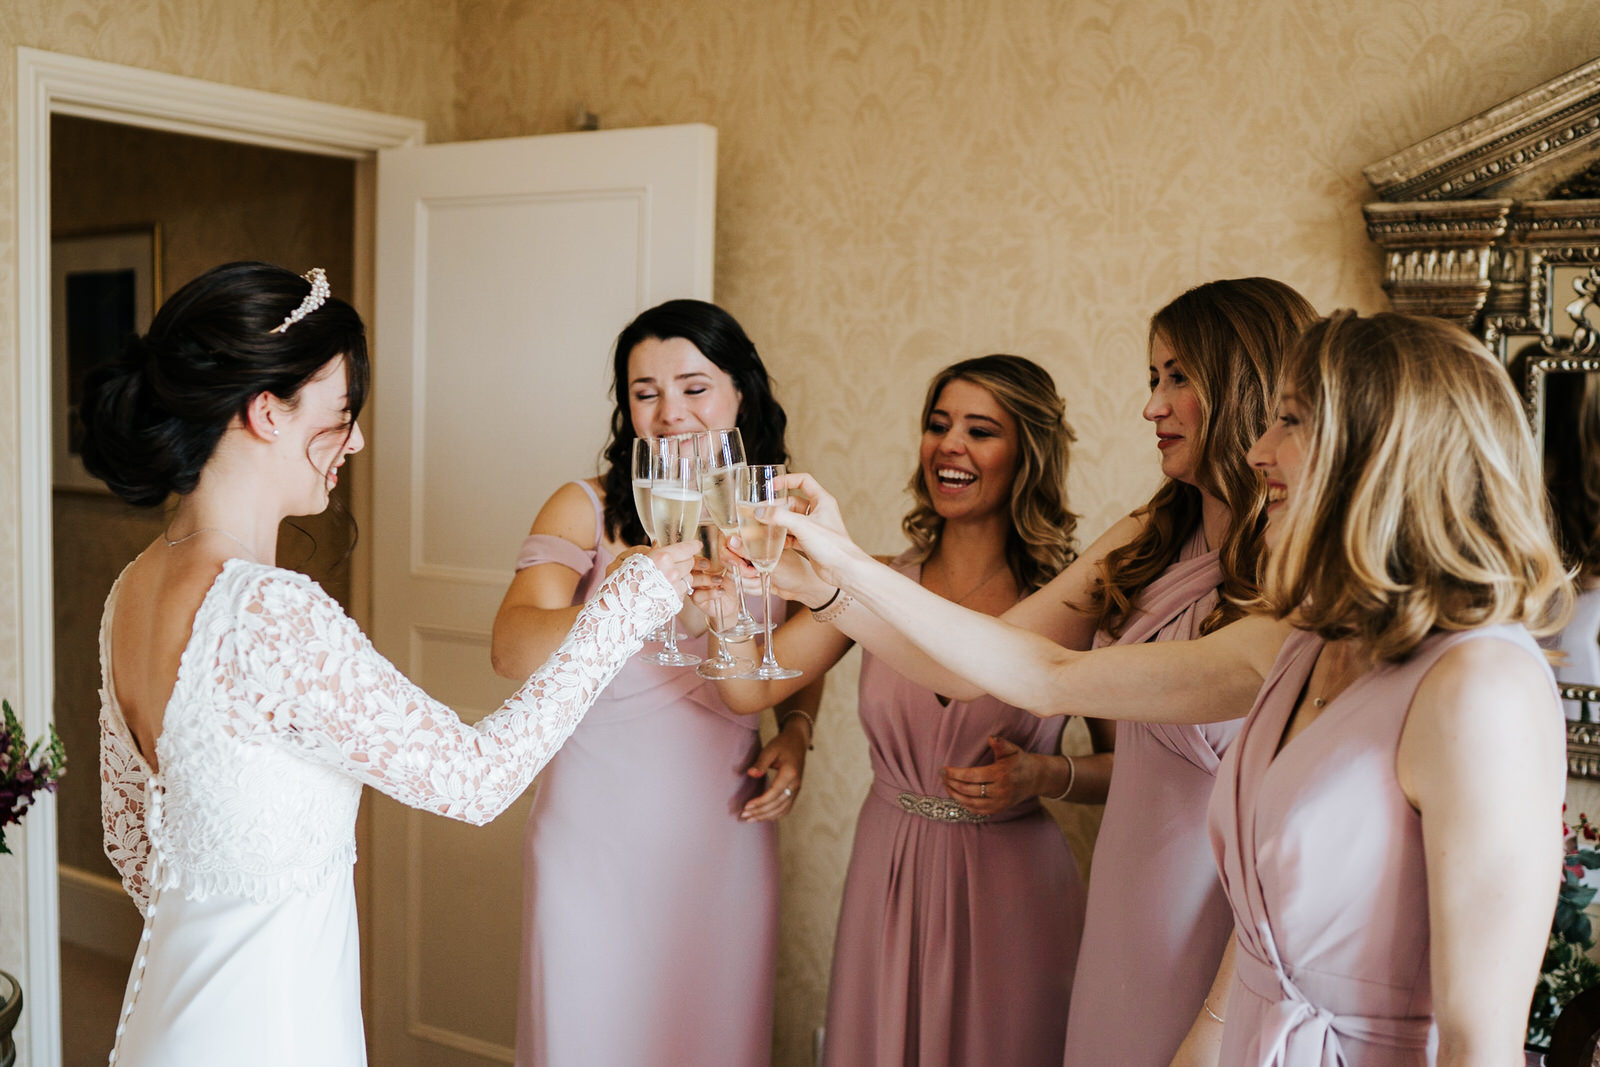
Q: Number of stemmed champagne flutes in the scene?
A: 5